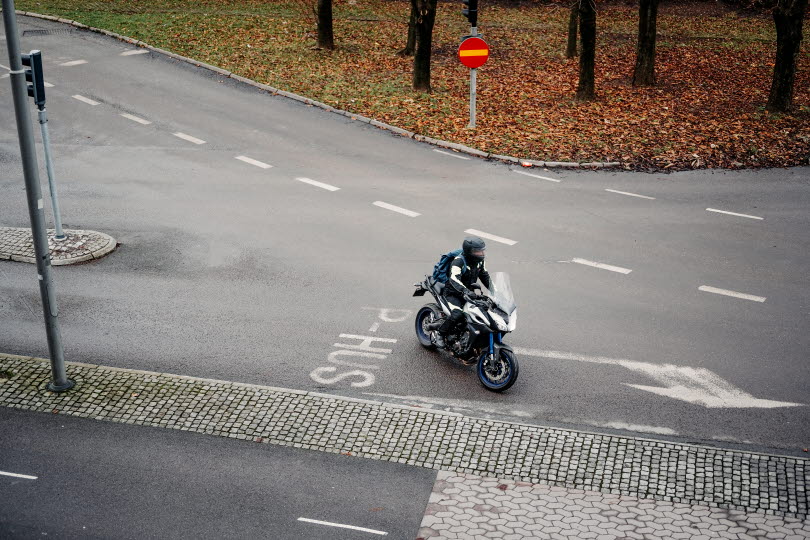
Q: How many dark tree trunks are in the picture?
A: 7